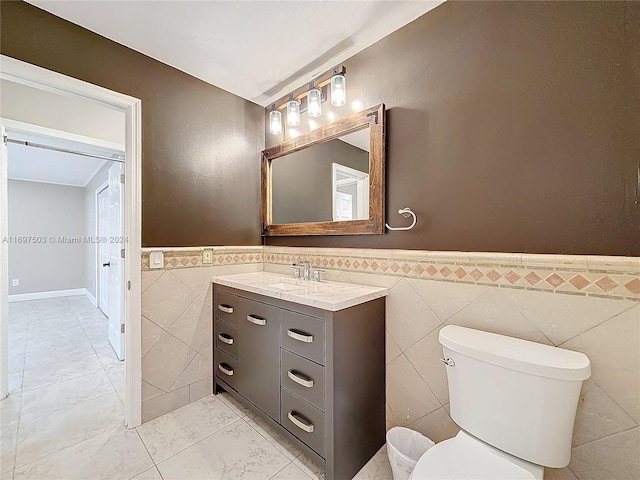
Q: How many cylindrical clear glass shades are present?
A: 4